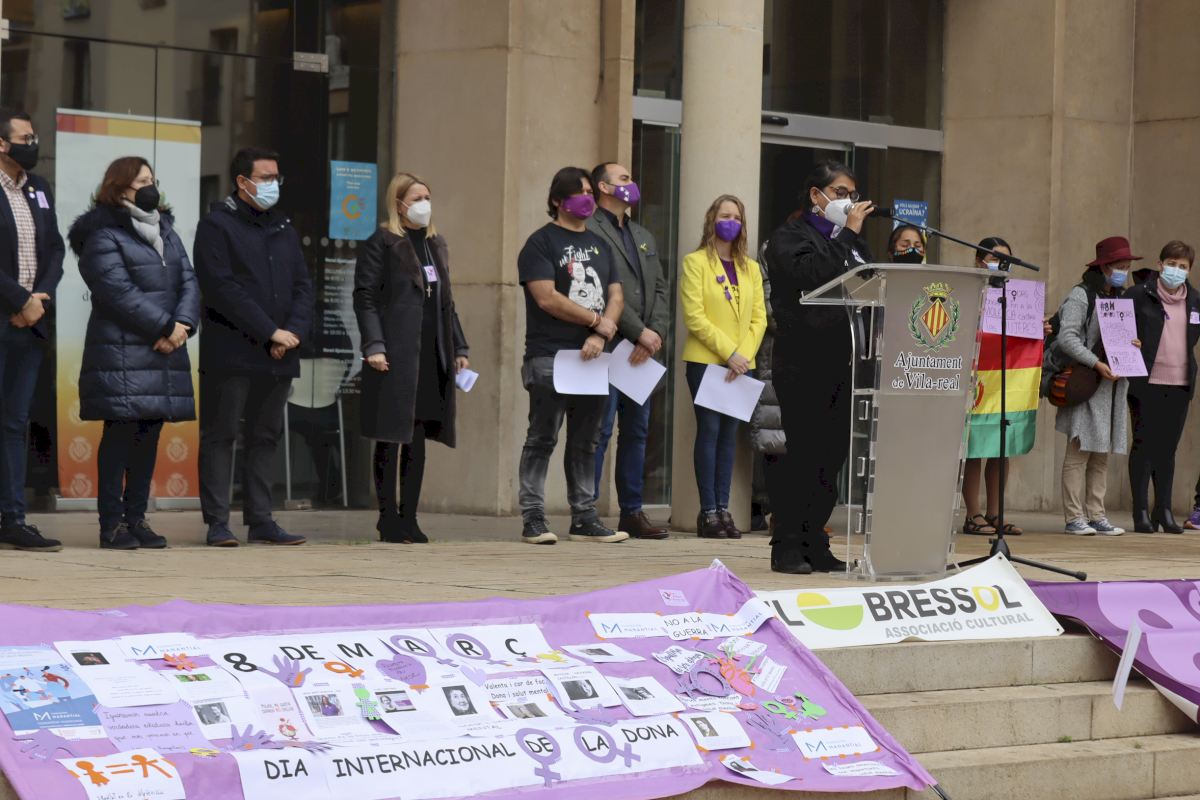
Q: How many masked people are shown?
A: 12